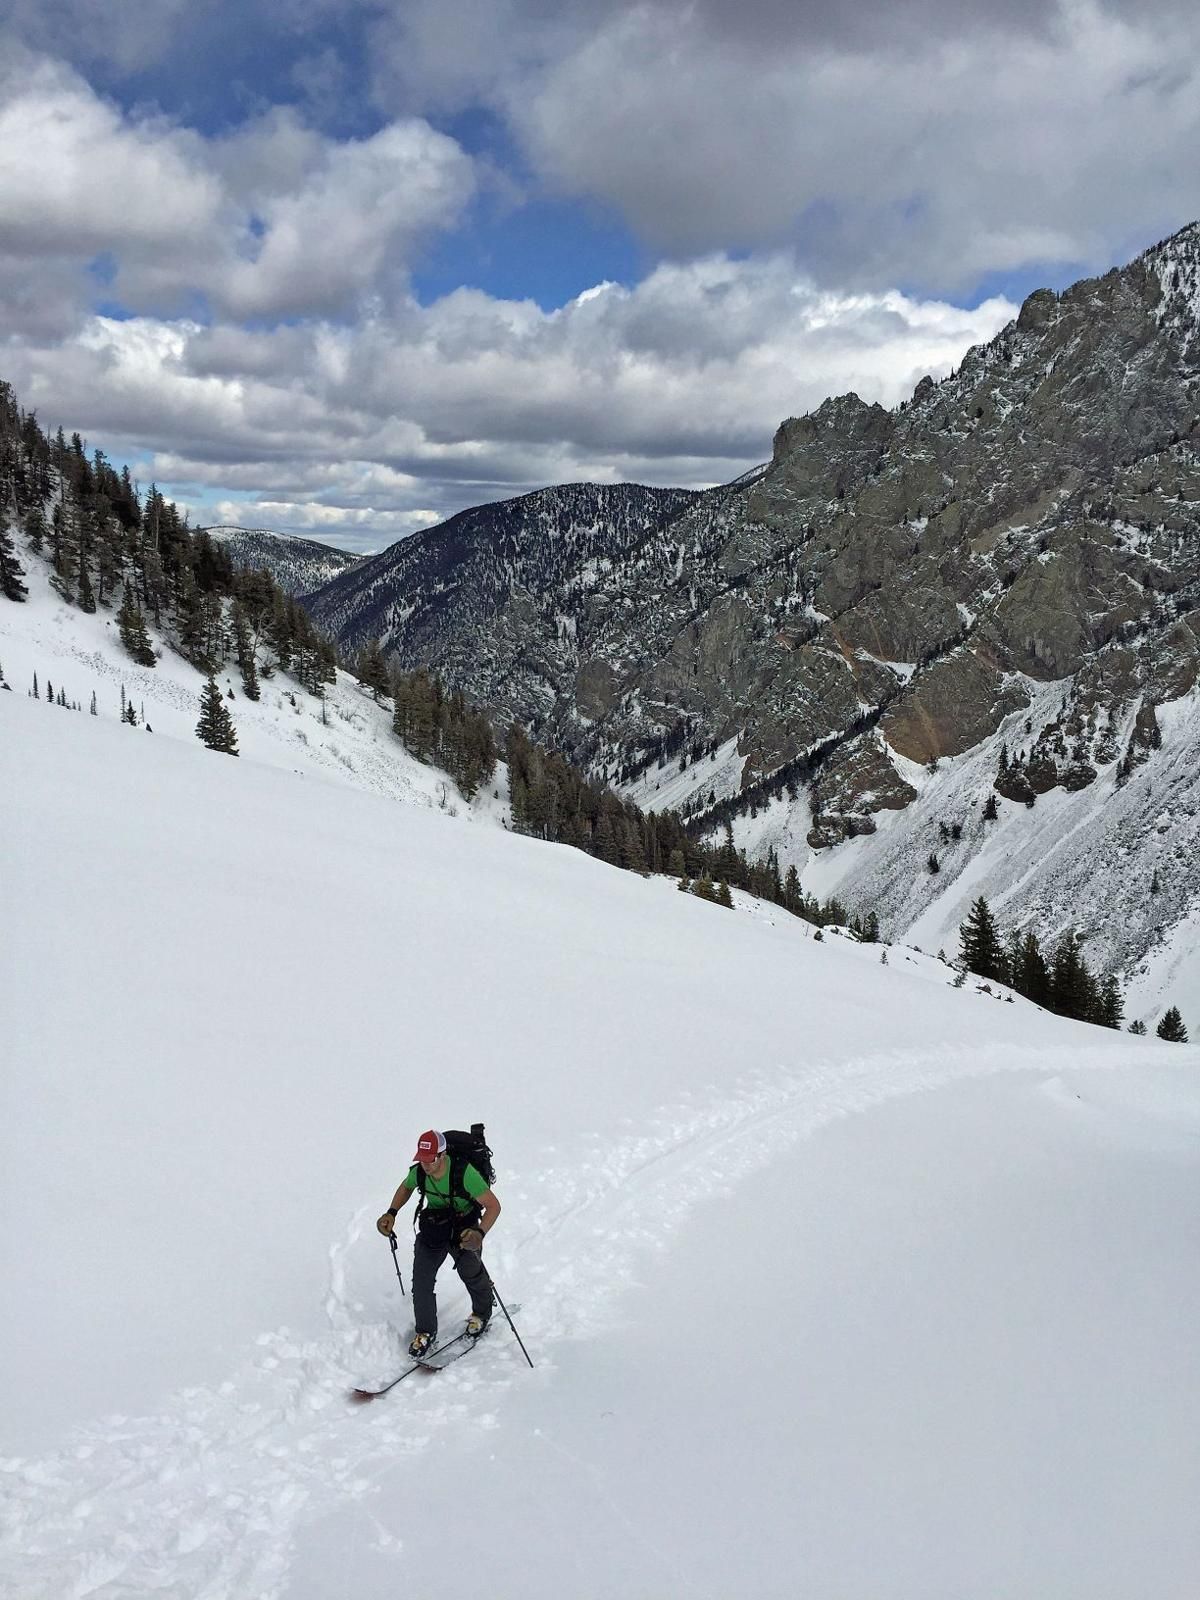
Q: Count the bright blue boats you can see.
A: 0